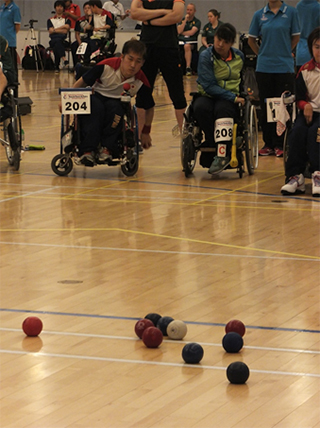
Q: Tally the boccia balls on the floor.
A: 10